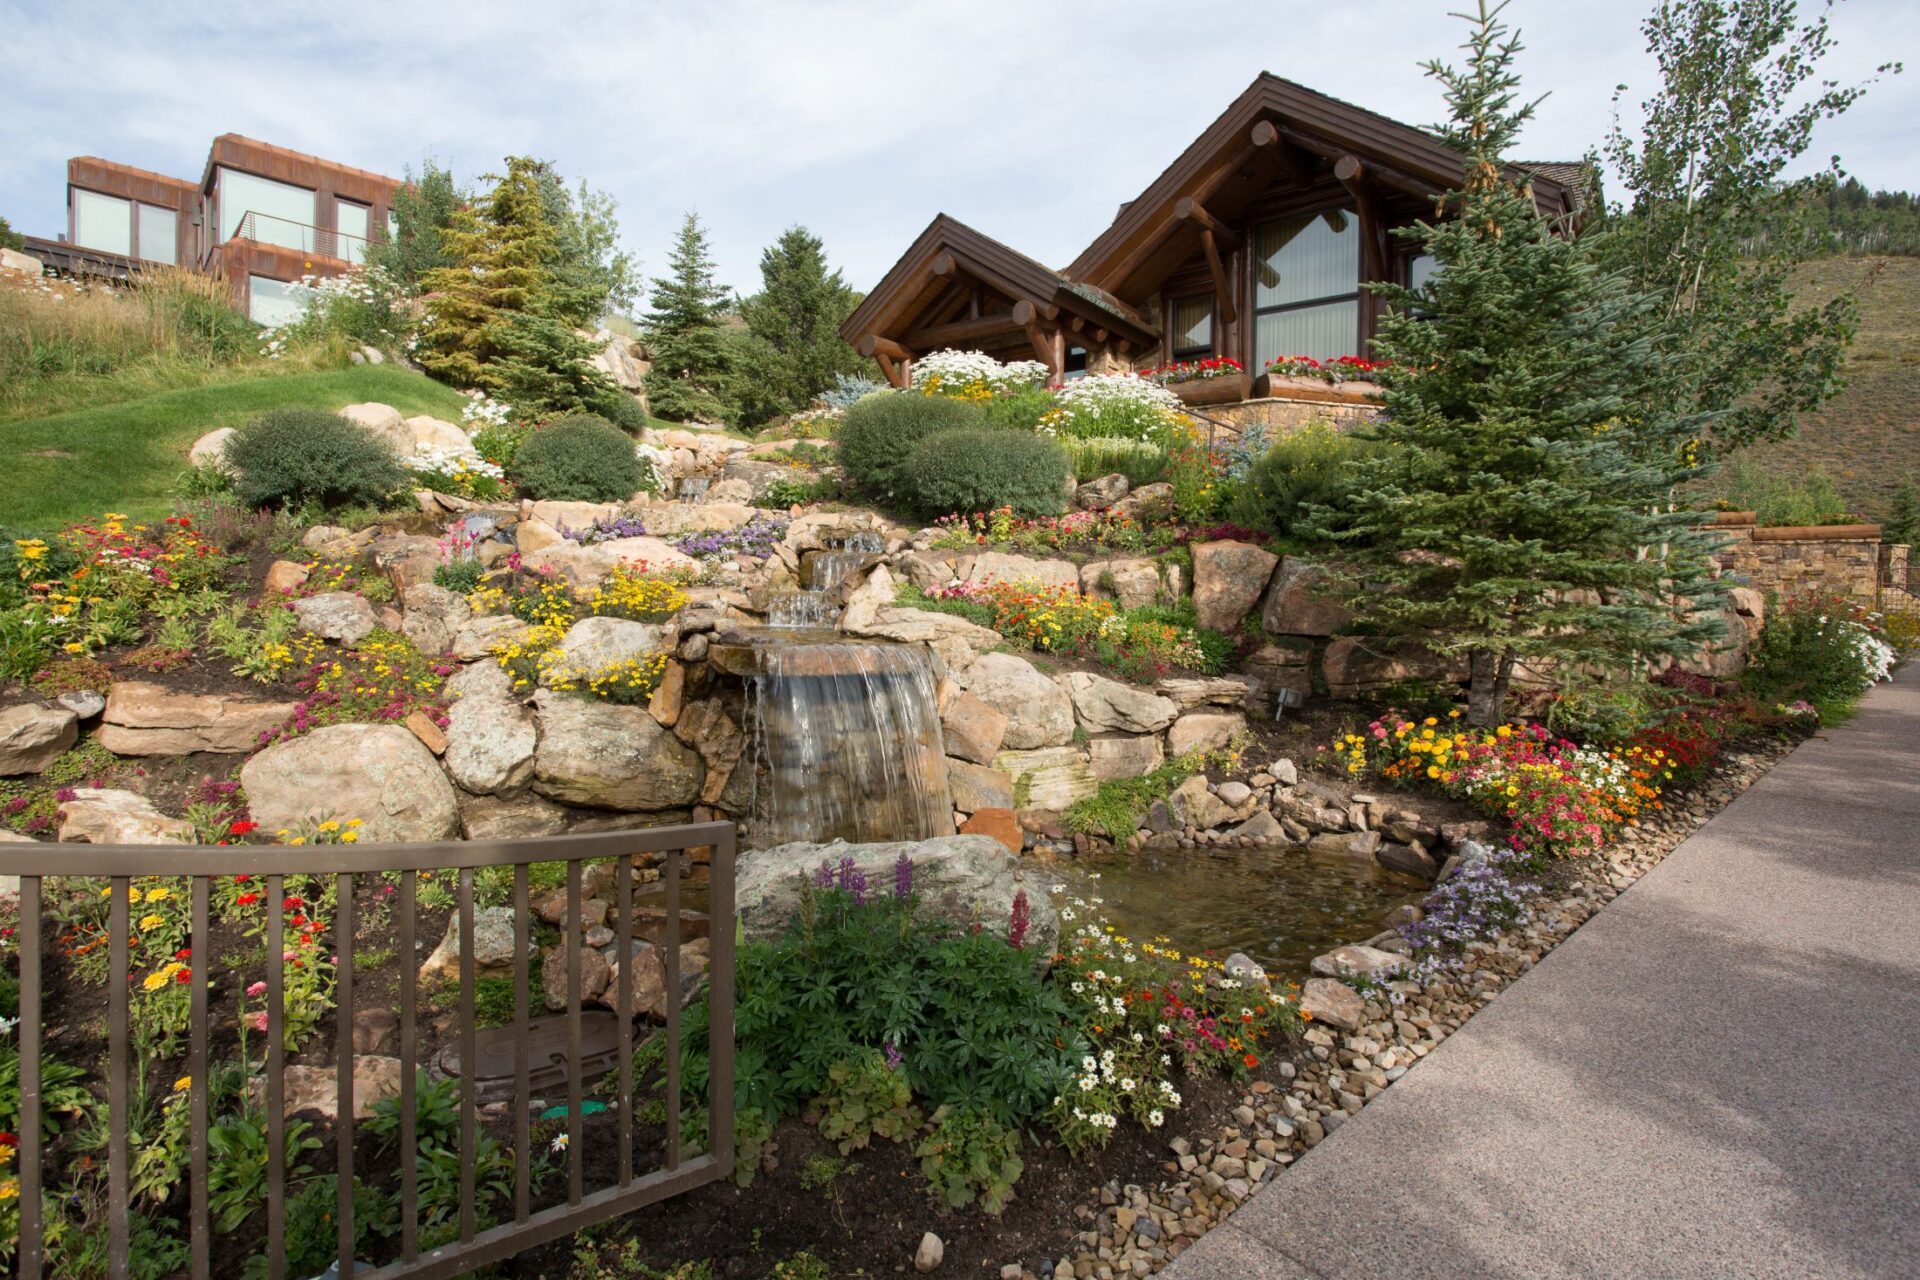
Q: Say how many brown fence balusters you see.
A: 11